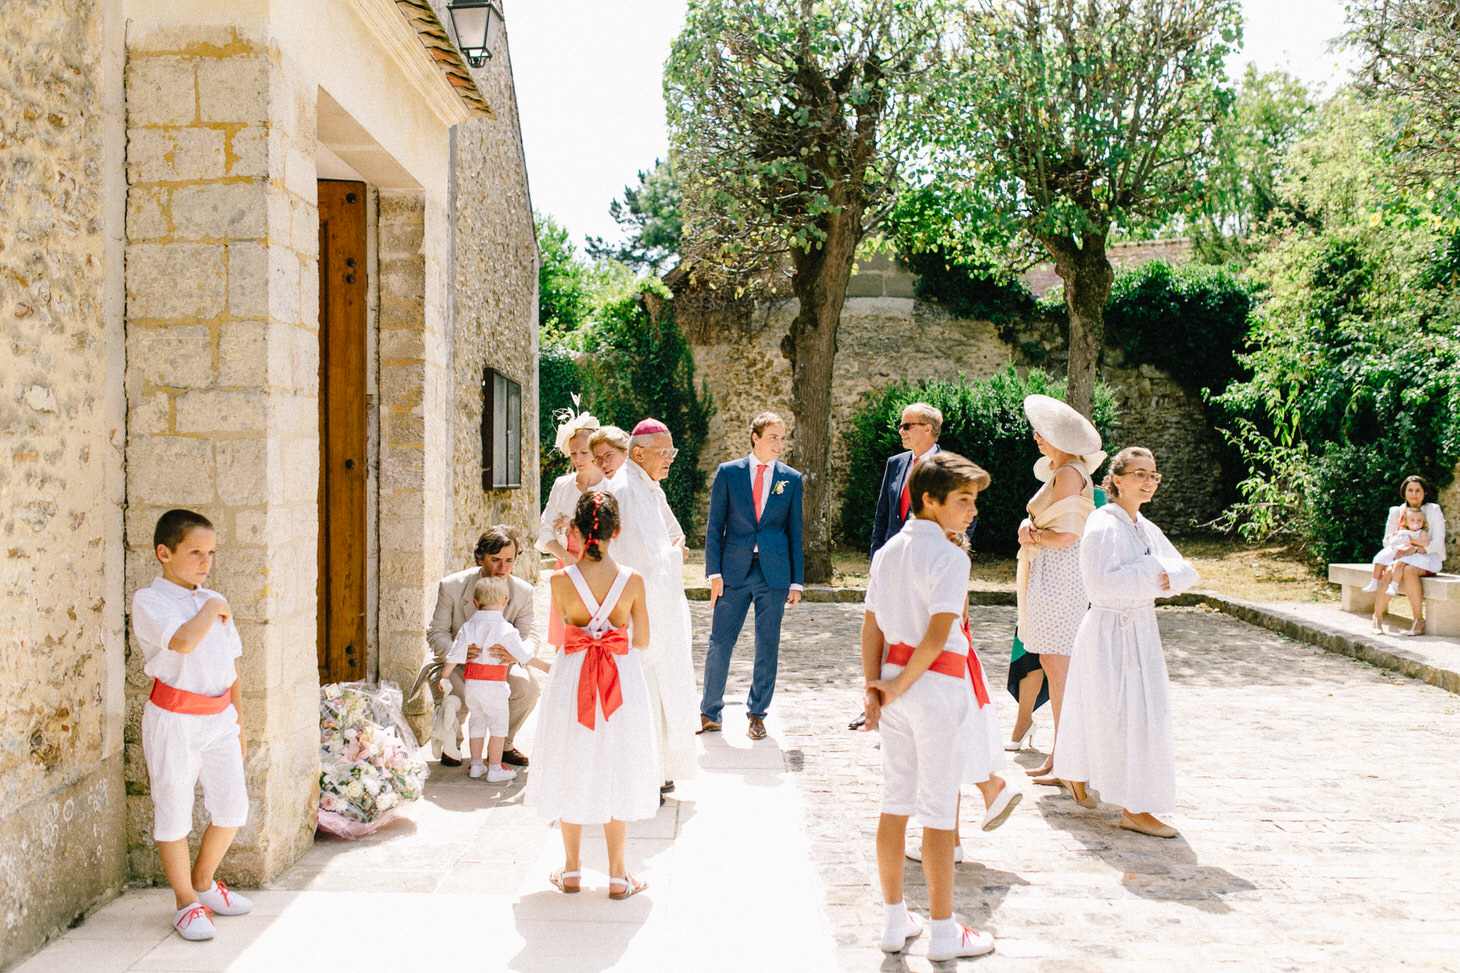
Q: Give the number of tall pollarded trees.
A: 2